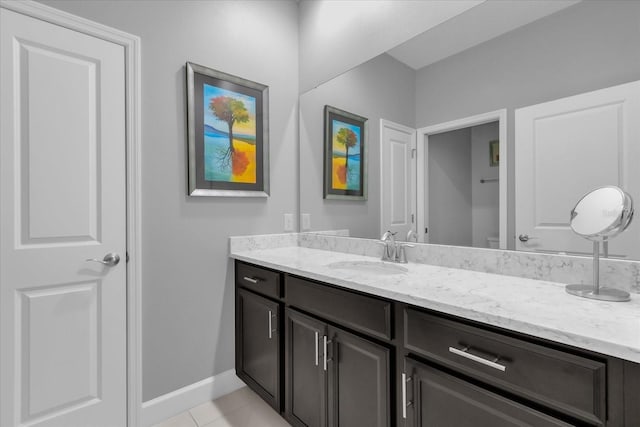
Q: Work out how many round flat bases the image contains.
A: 1